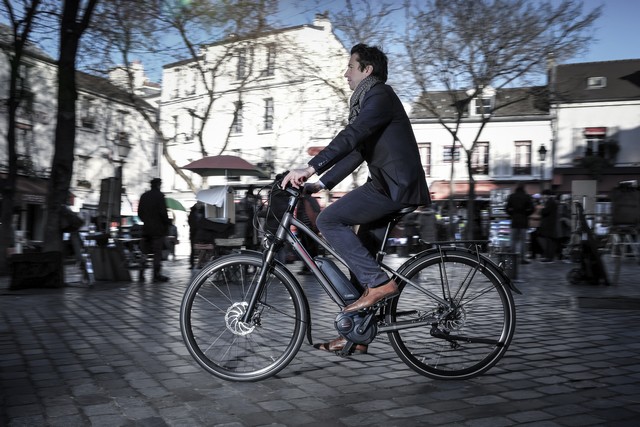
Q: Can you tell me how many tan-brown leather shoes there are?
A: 2